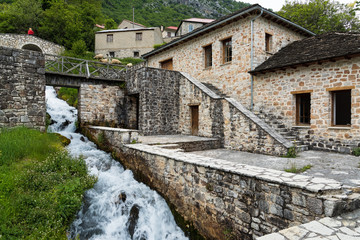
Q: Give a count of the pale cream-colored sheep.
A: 4